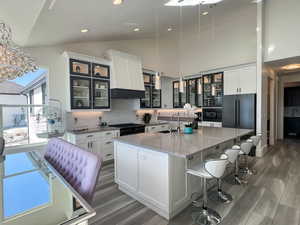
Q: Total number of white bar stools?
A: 4